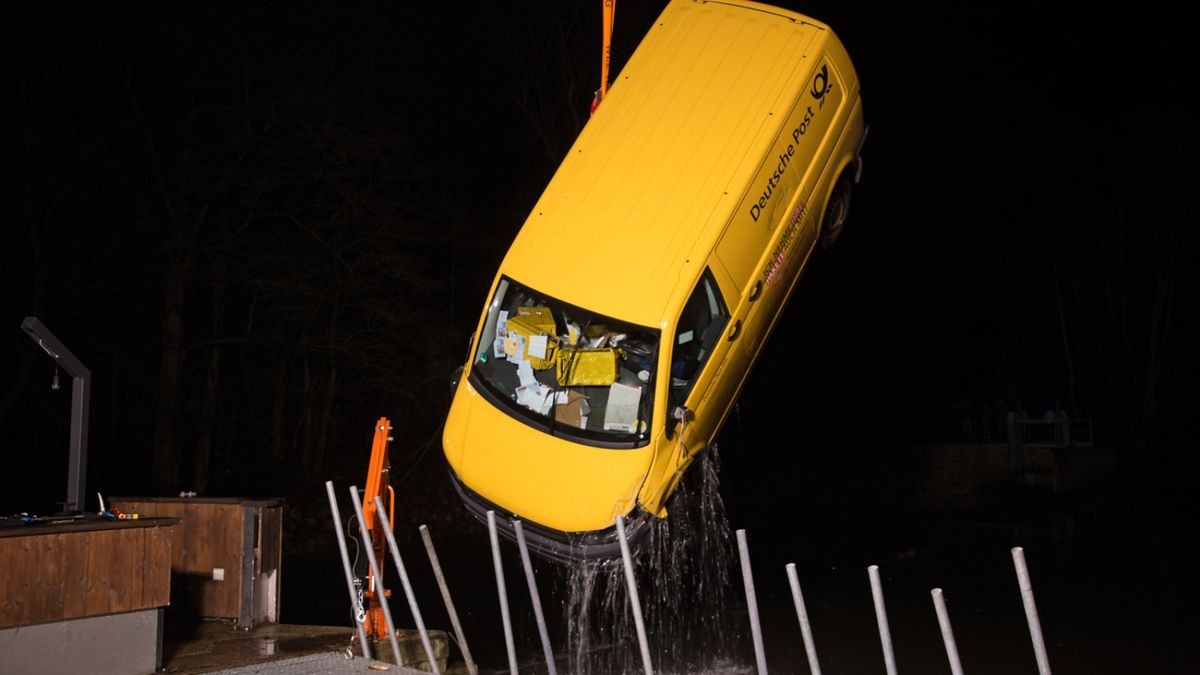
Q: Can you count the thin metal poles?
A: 12